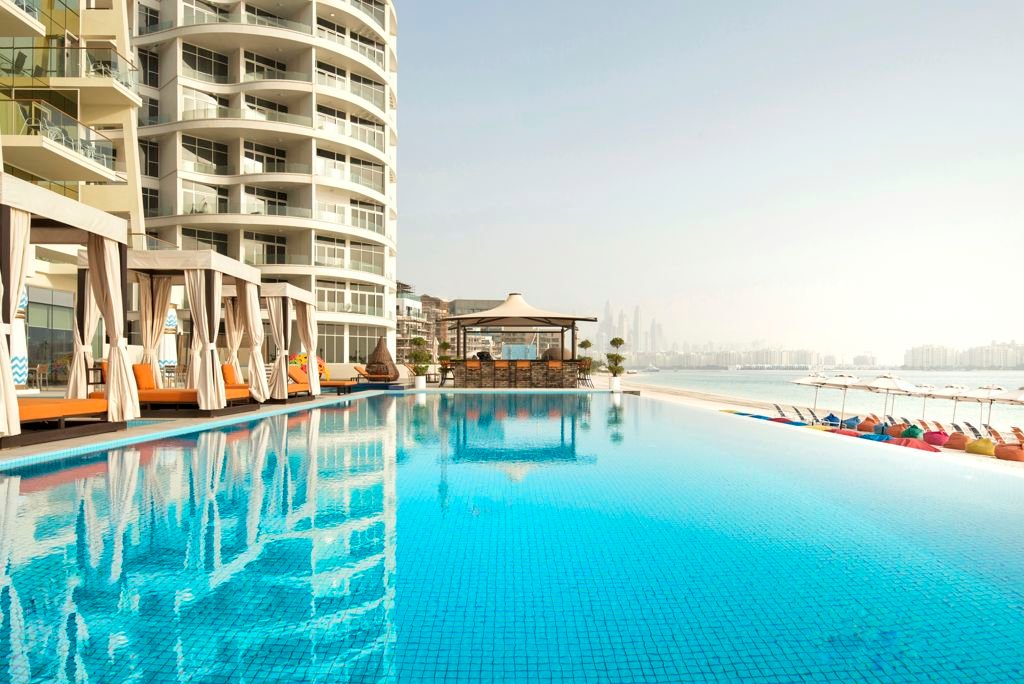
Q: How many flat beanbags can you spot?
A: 9